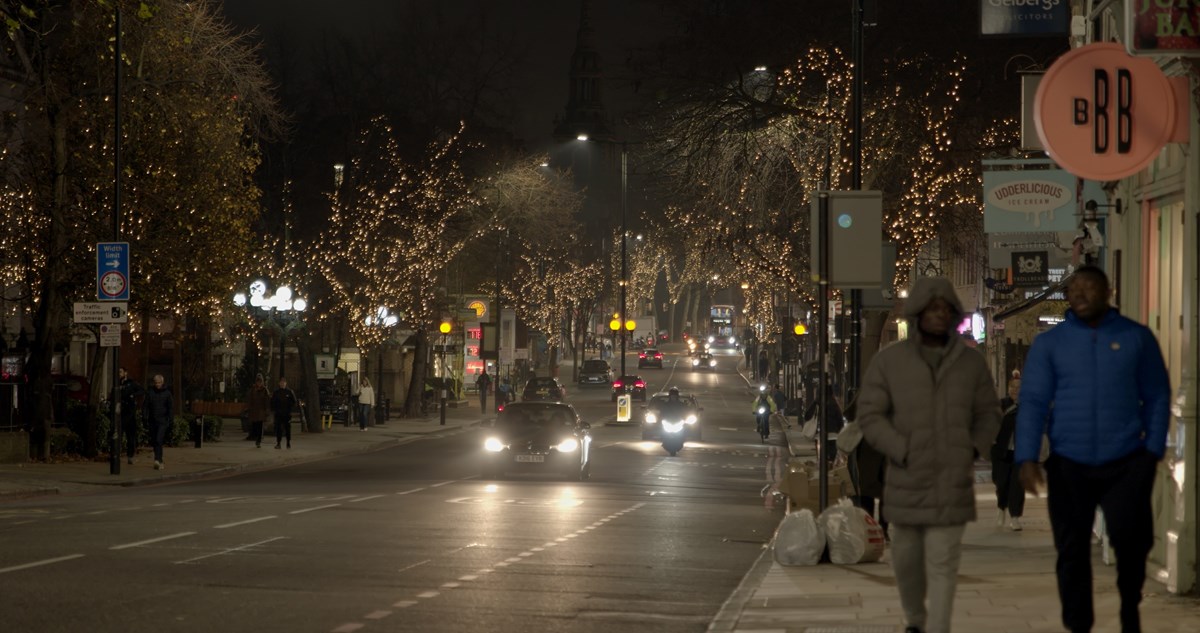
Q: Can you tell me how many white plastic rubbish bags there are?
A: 2